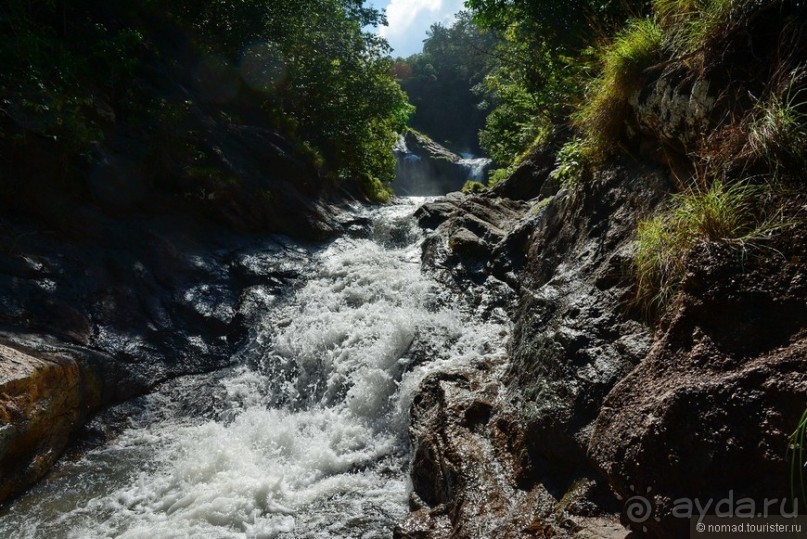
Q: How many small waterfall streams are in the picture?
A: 2